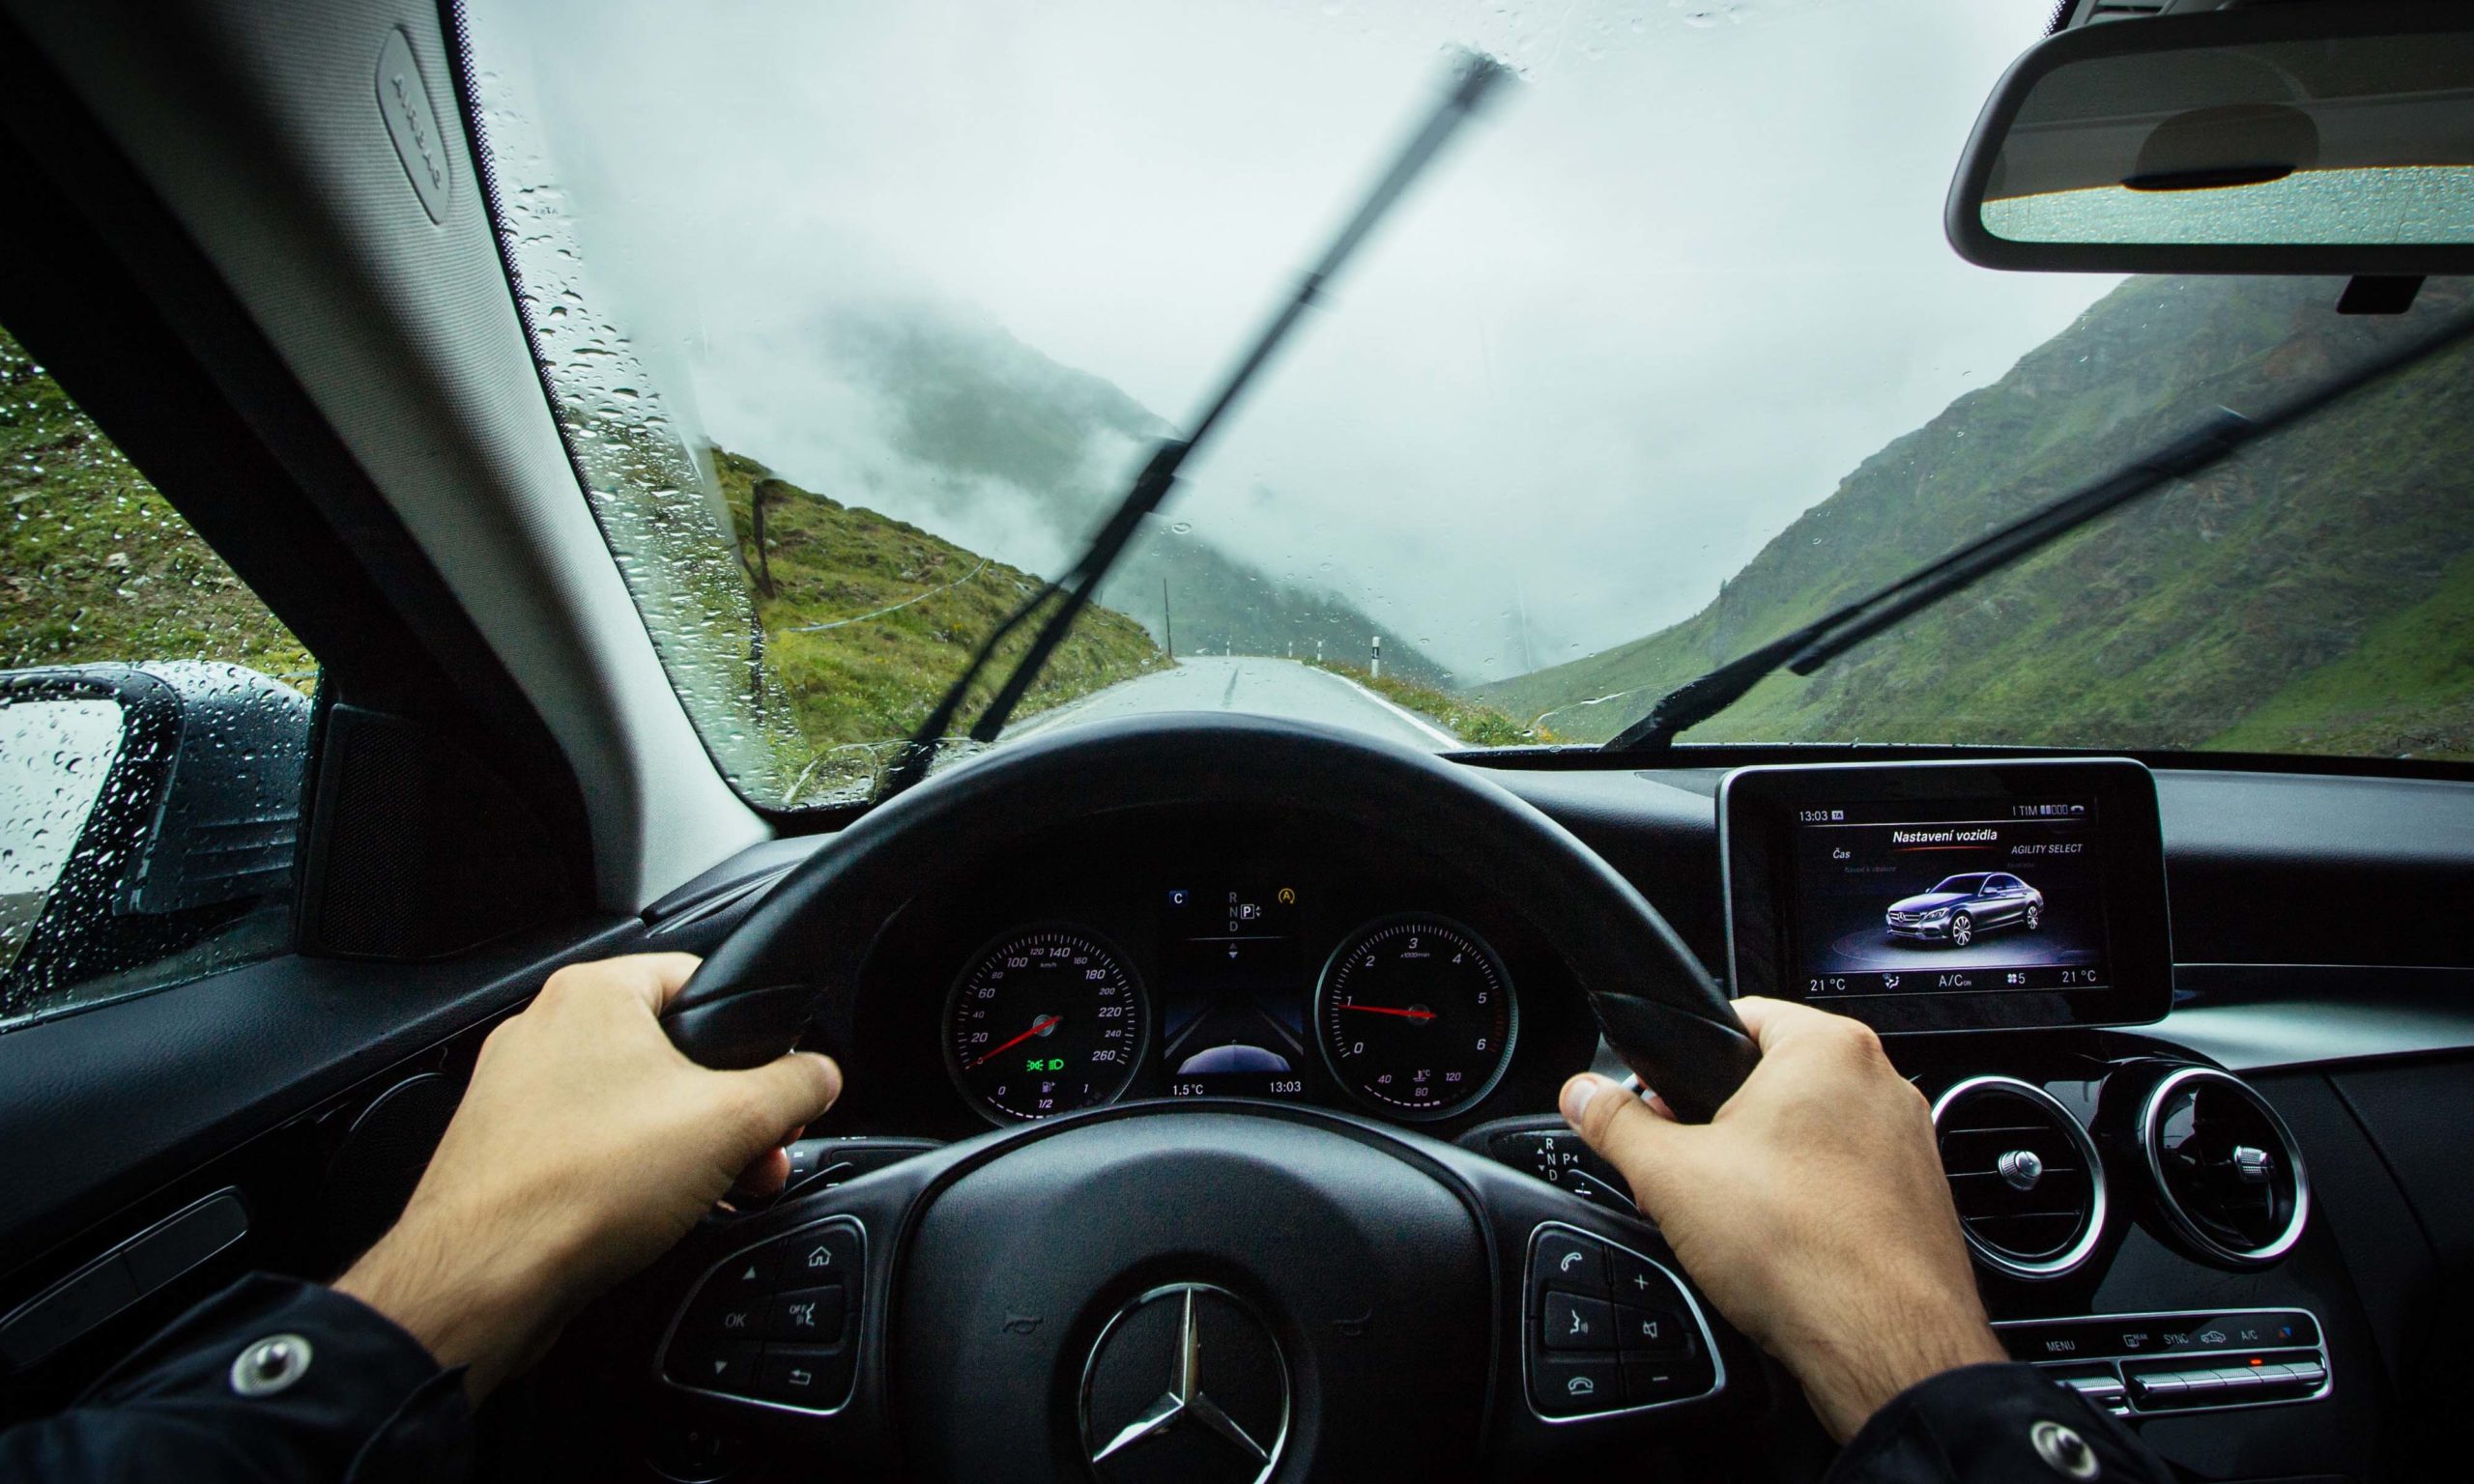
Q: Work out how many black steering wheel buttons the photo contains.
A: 12